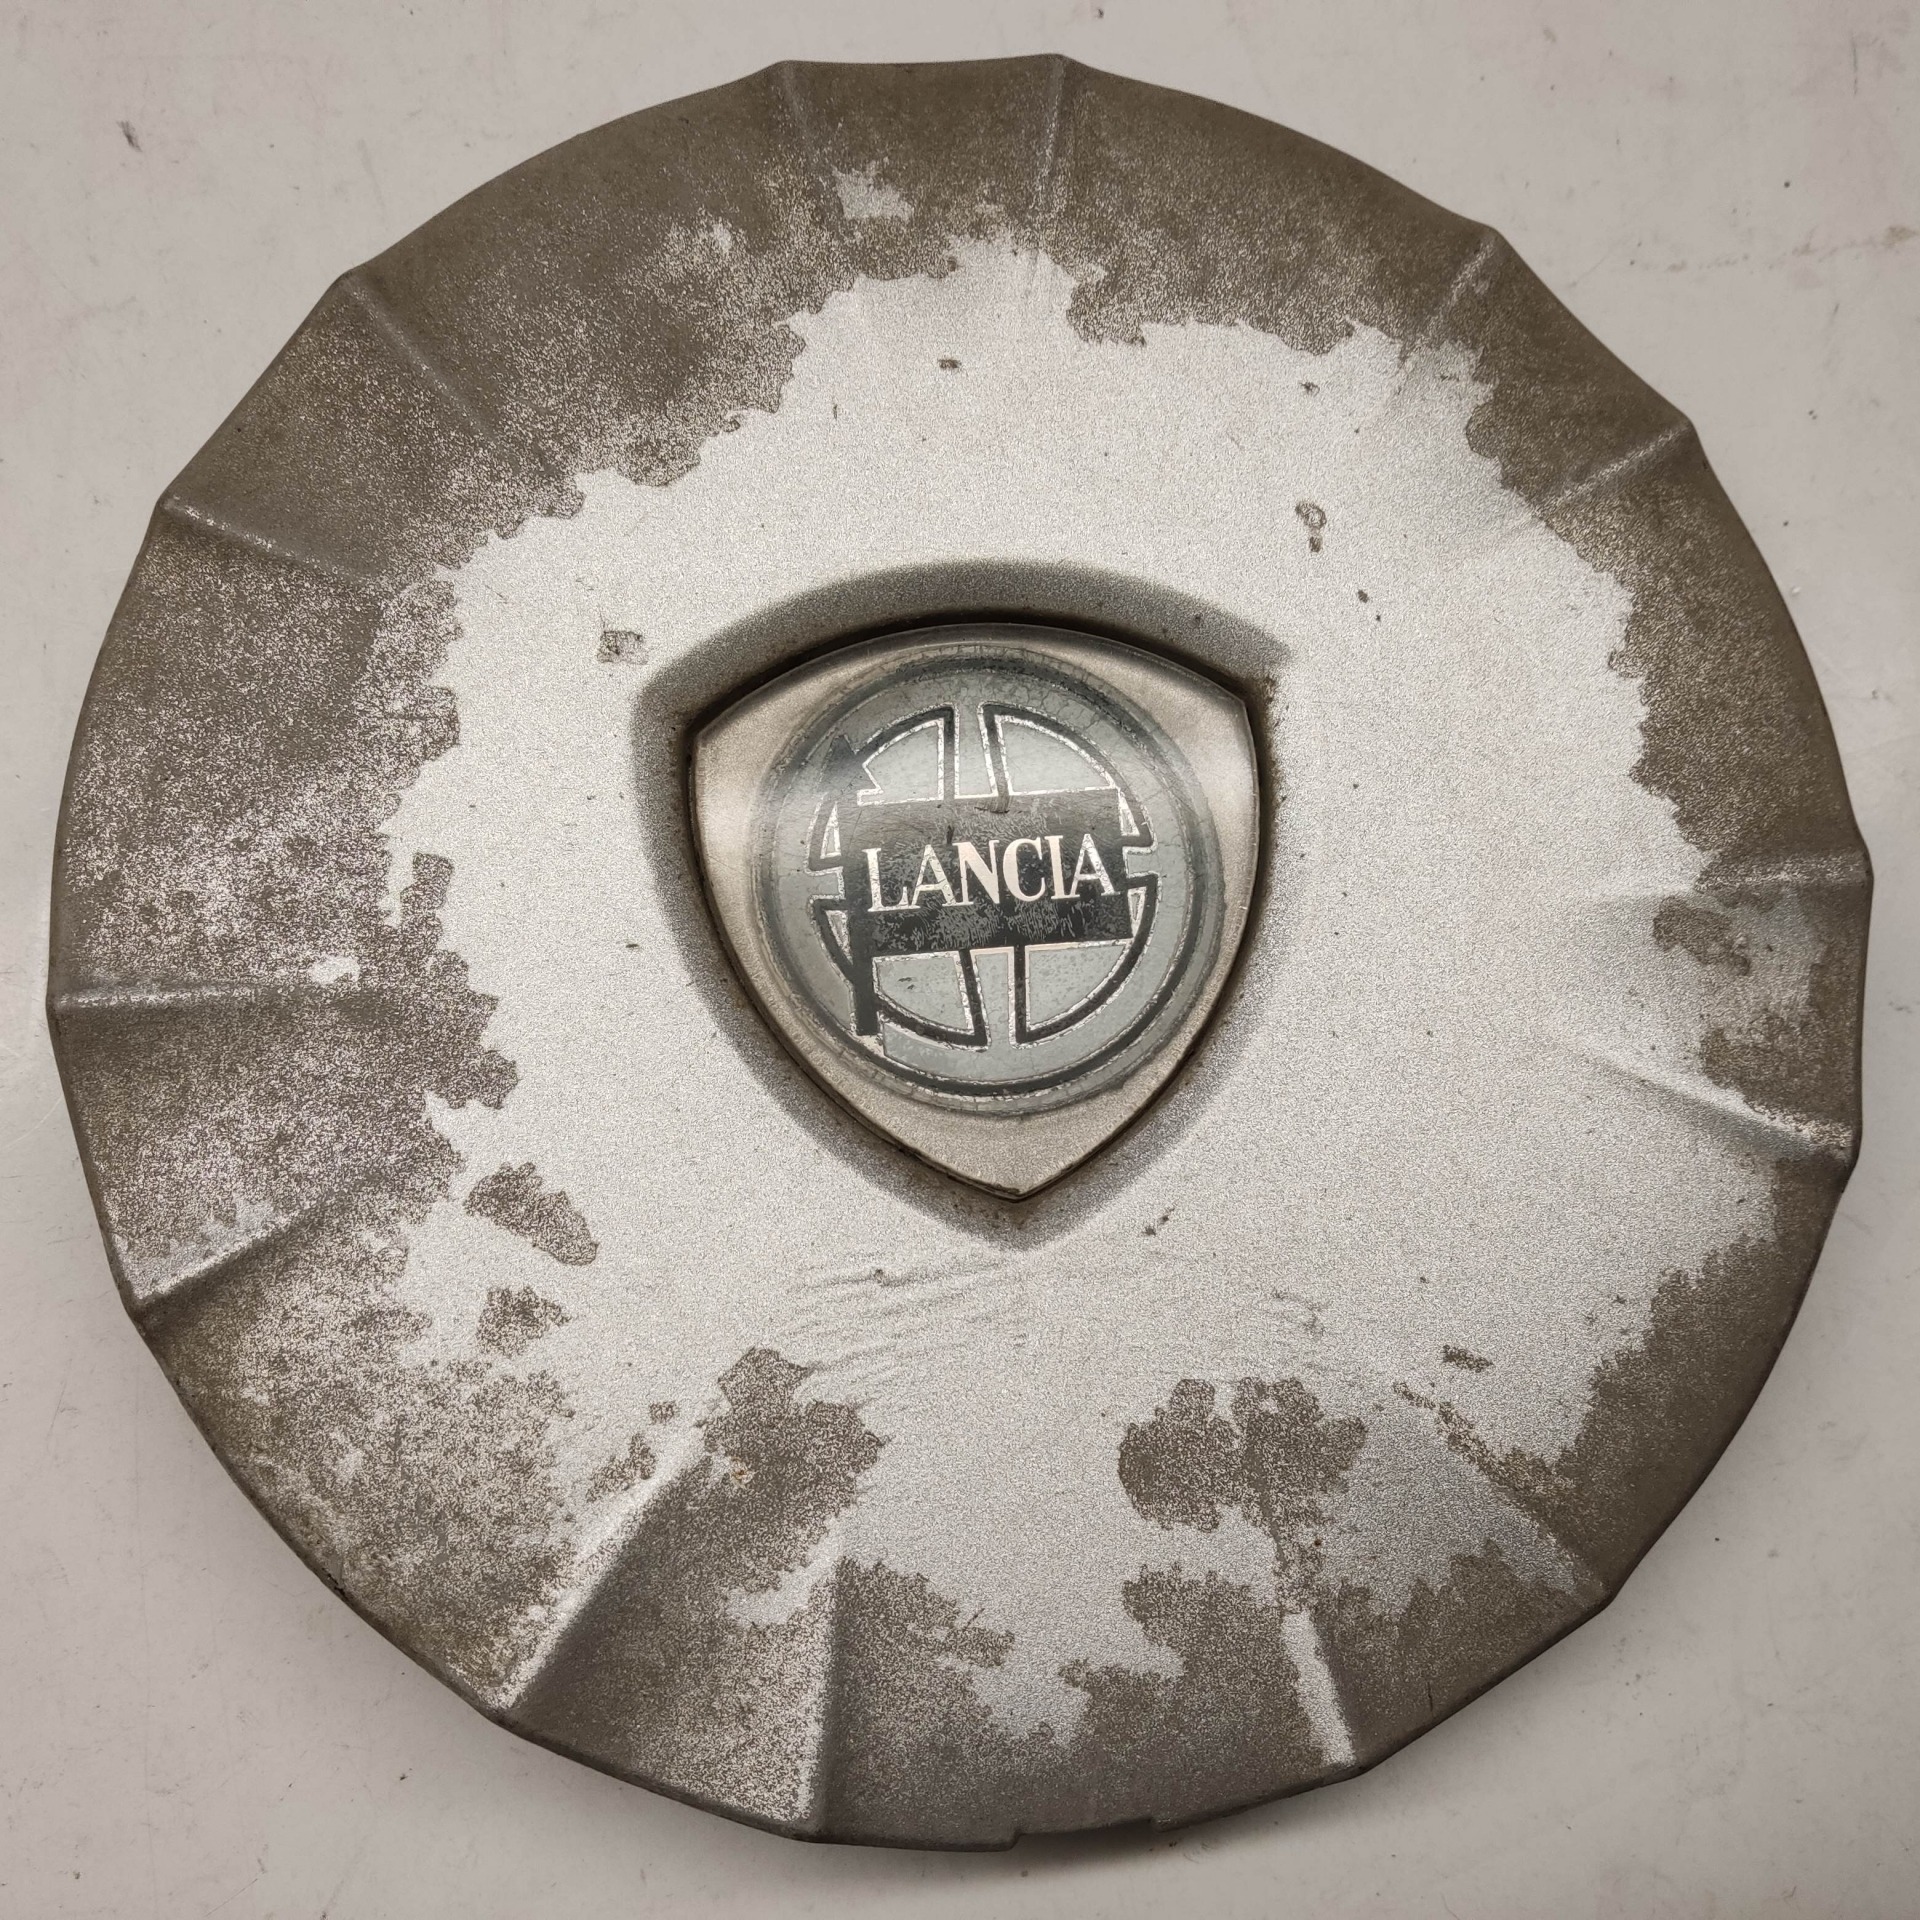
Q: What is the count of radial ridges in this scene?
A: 14